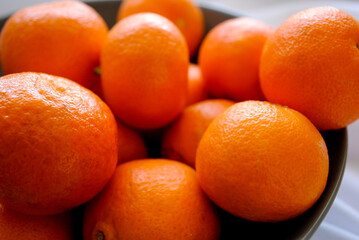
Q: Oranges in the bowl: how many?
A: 12